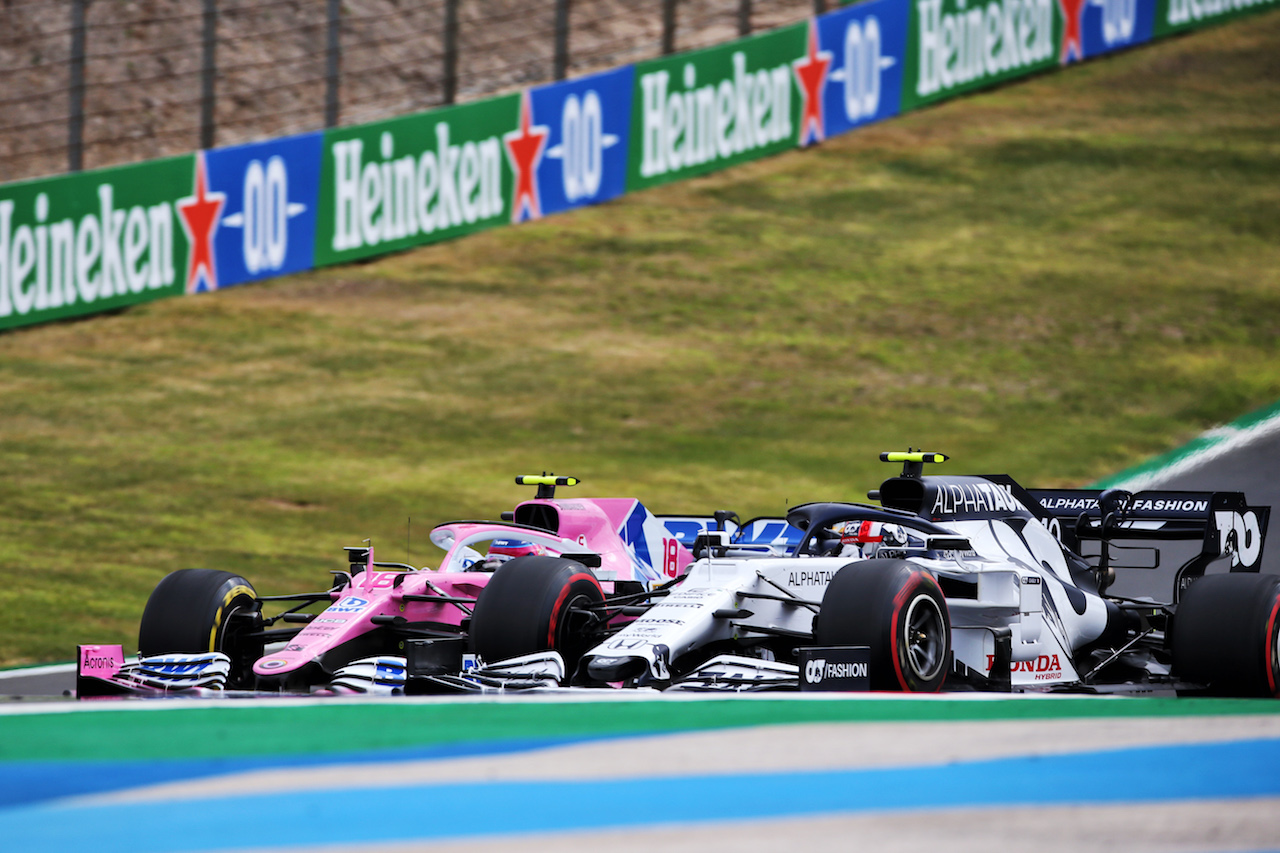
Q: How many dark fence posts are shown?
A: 8